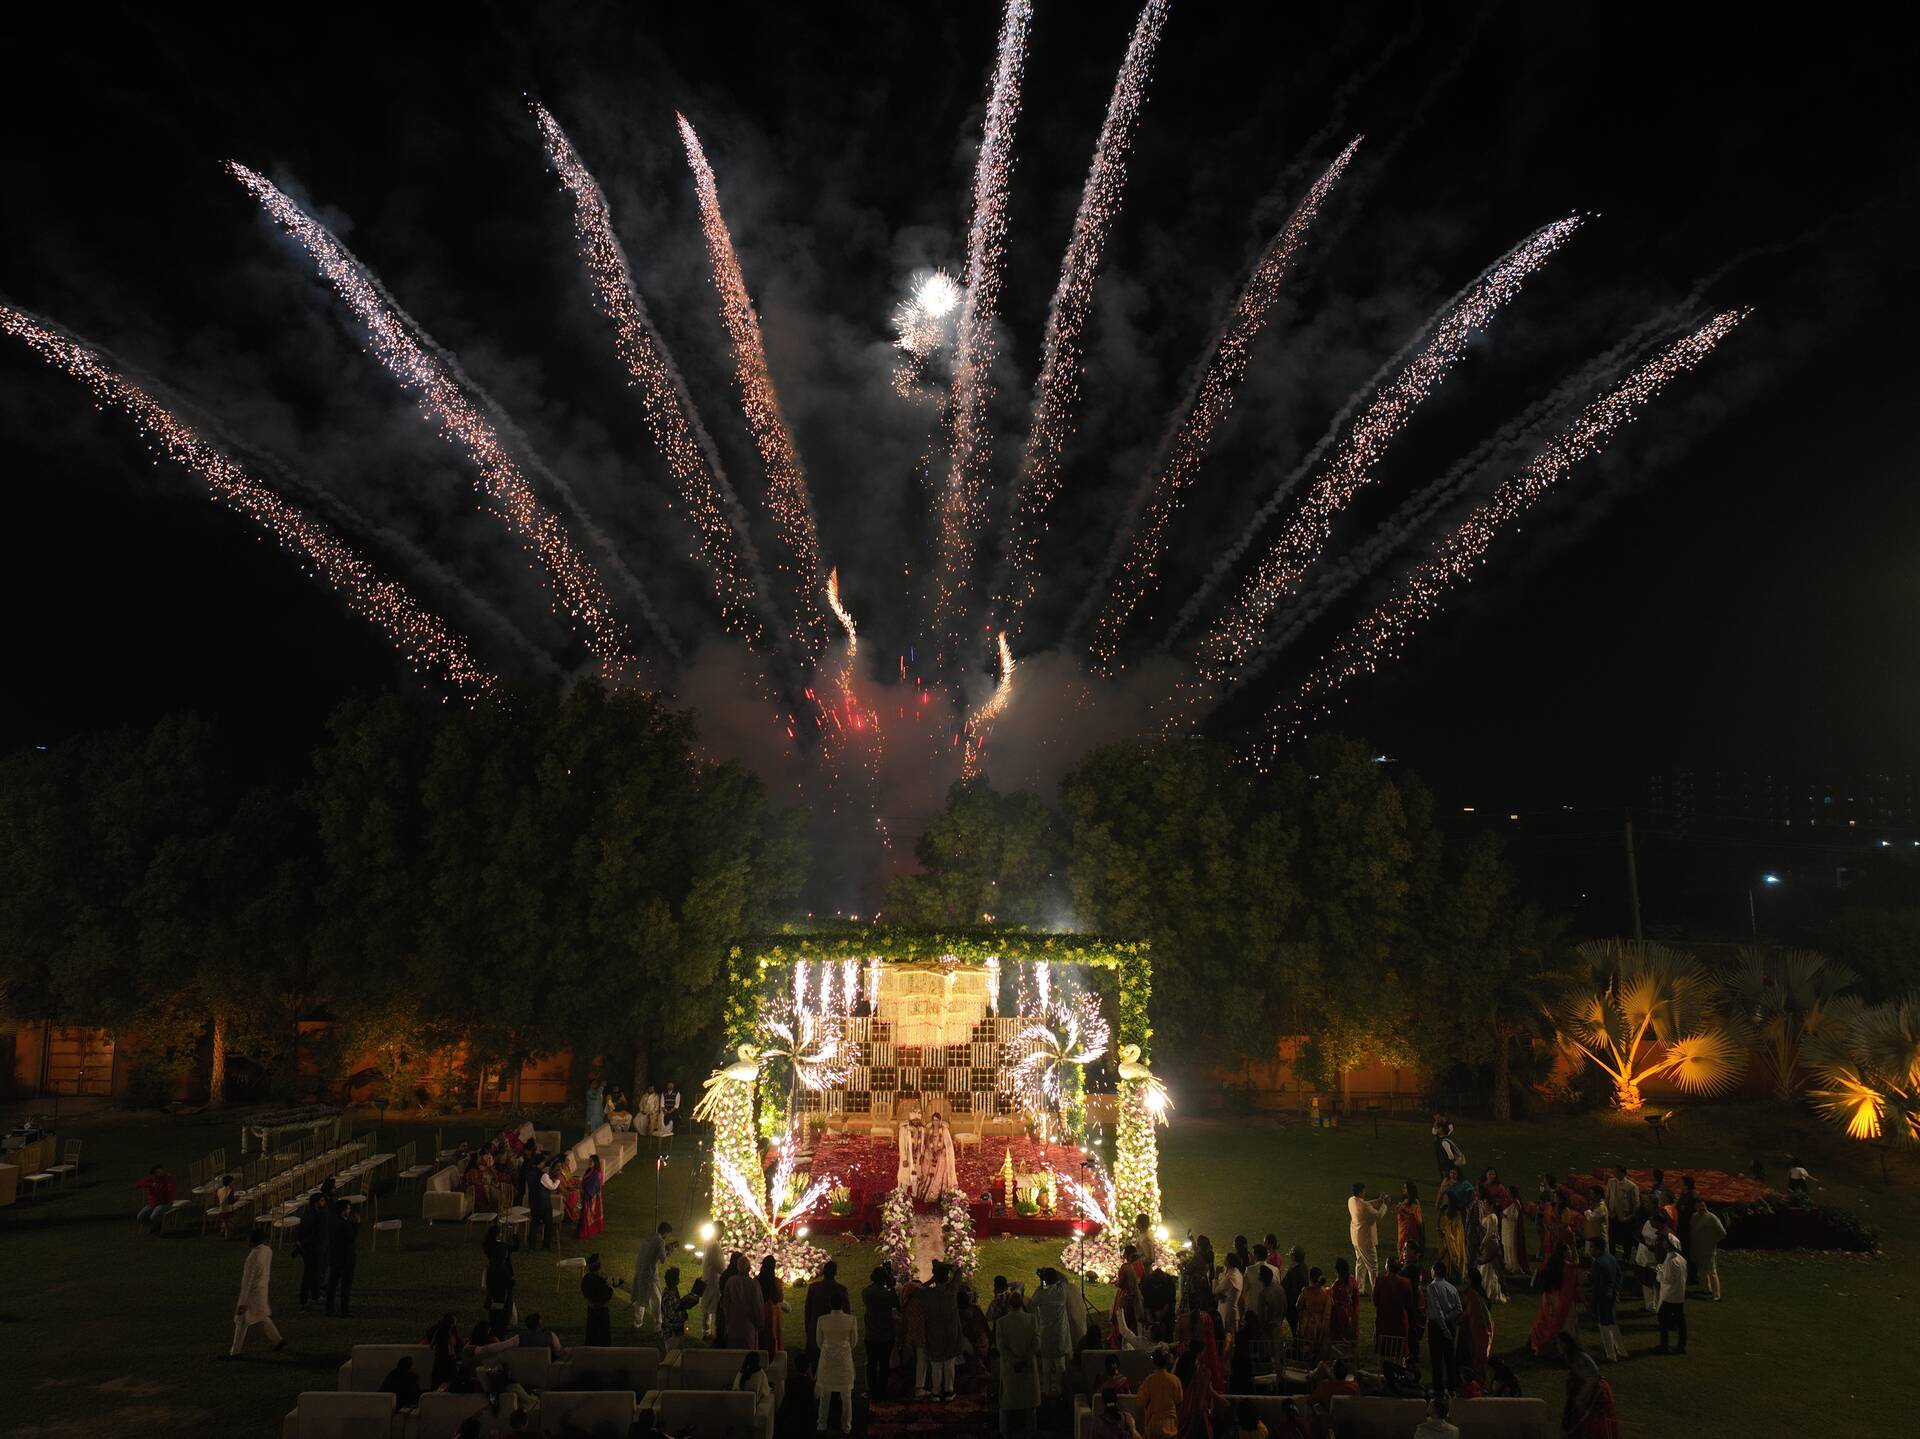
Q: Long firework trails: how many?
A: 9